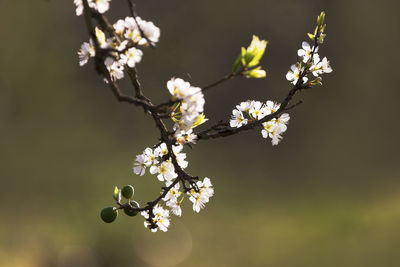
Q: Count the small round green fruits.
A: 3